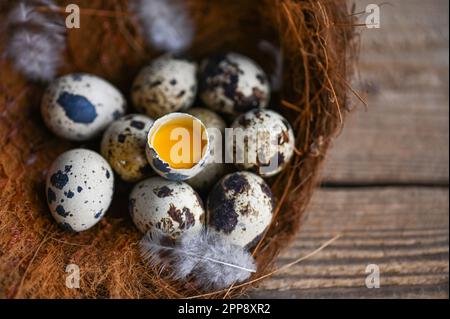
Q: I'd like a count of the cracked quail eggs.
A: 1